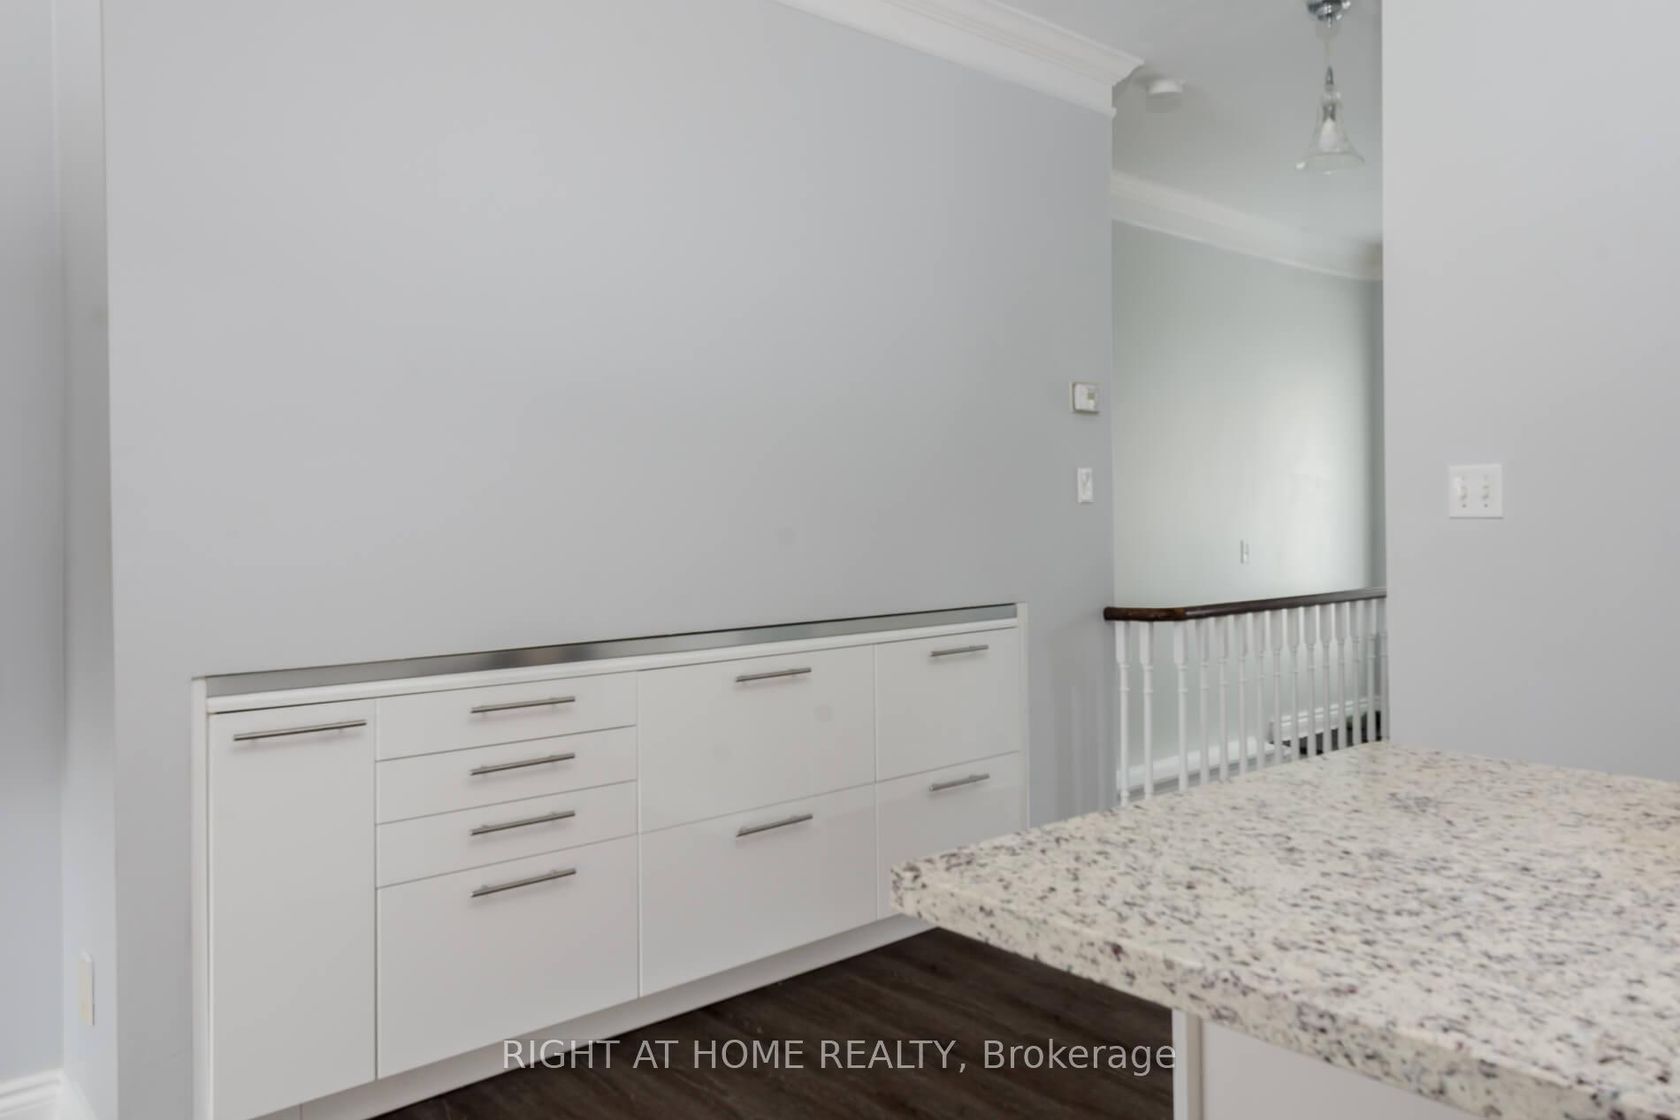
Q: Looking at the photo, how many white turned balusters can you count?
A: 15